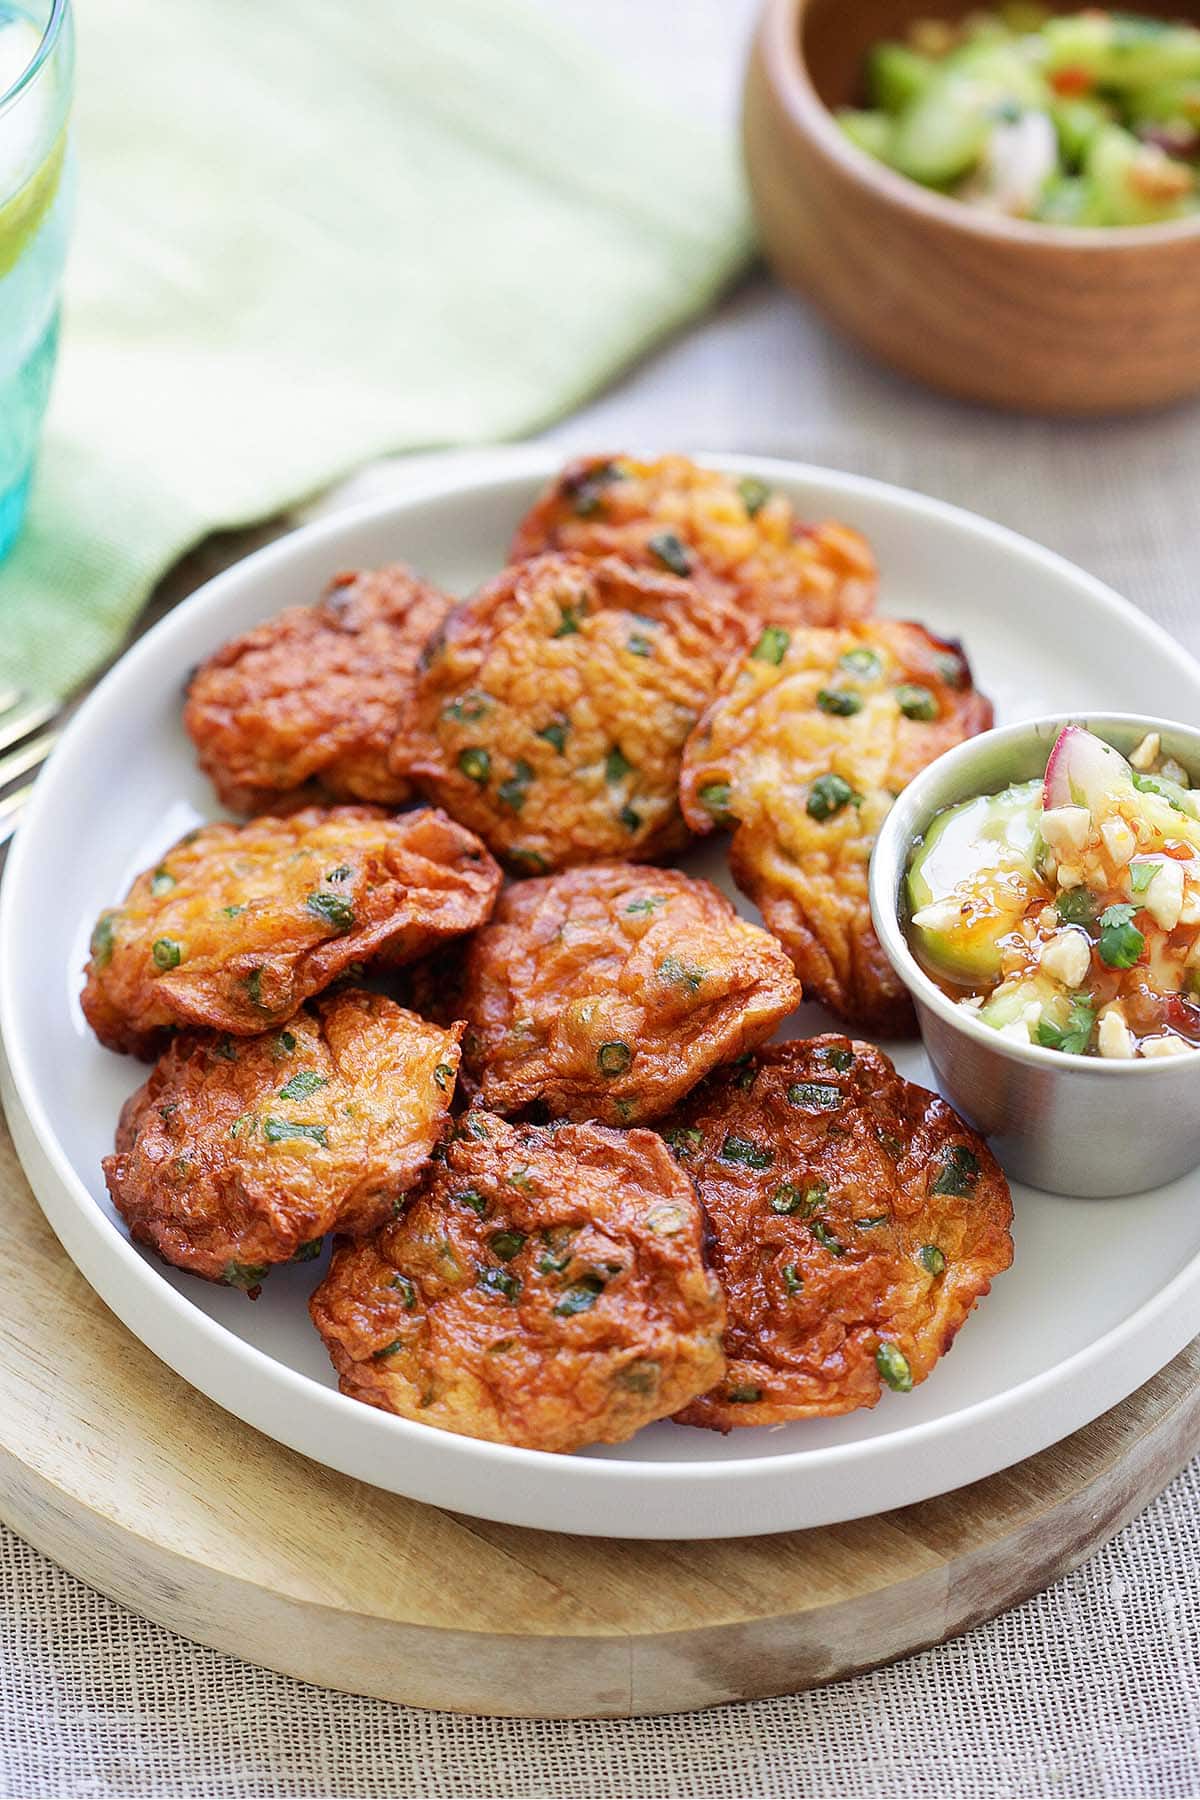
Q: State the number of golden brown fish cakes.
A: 9